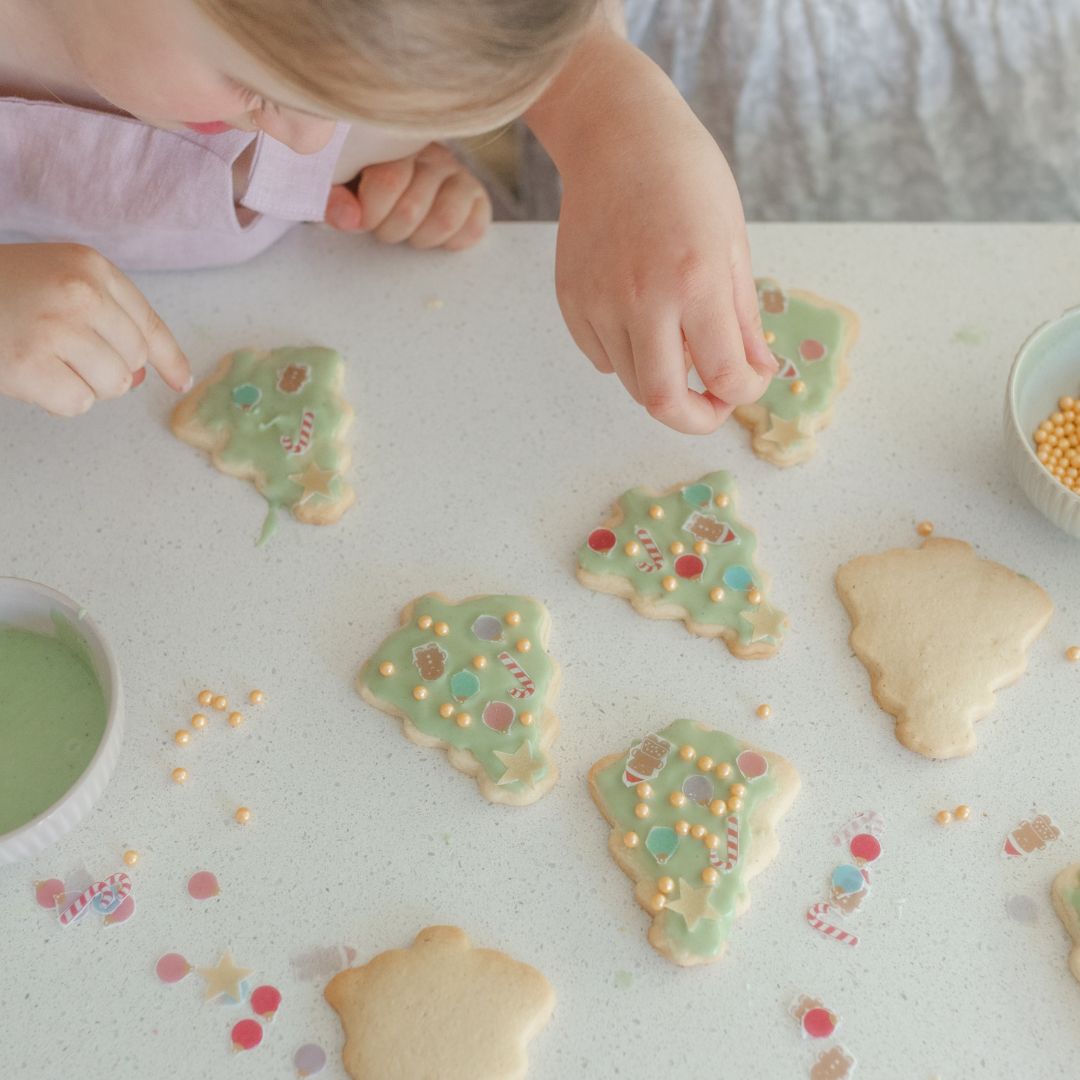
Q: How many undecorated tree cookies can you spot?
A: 2